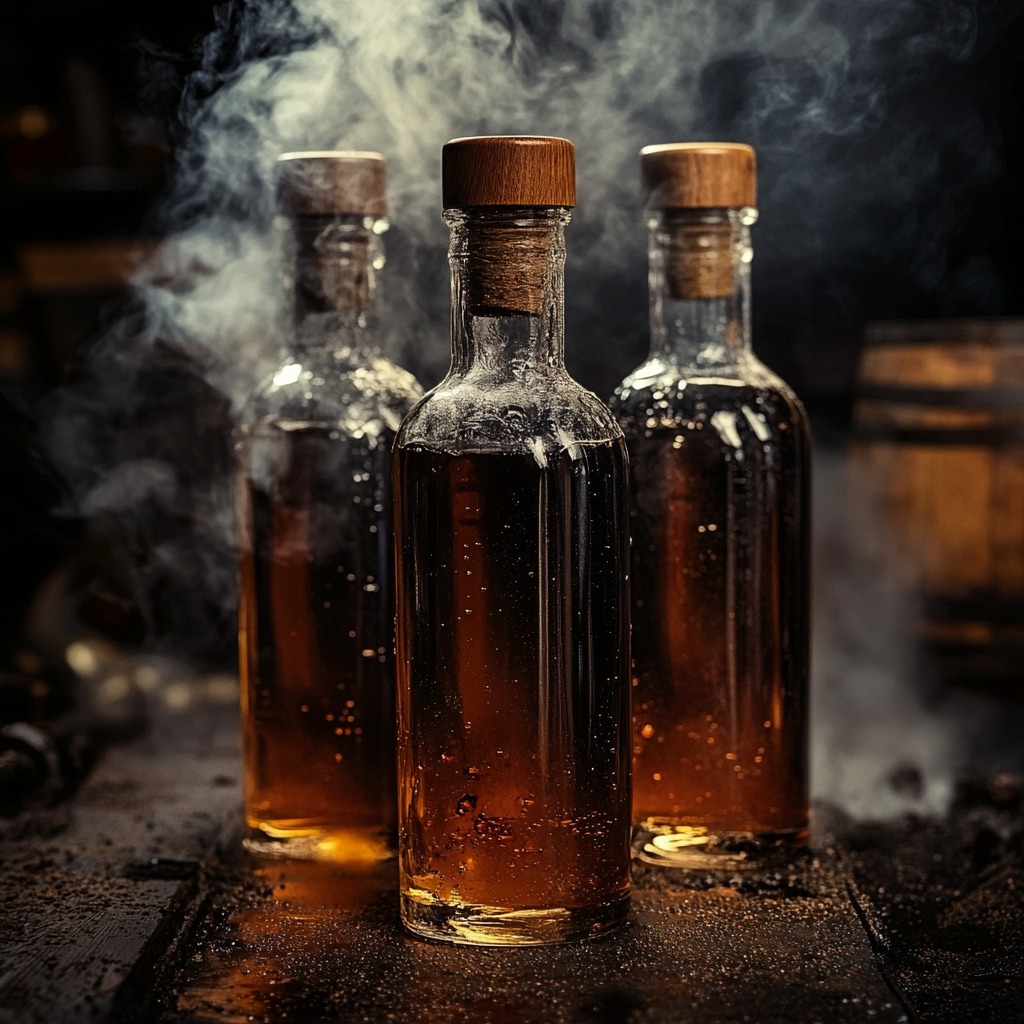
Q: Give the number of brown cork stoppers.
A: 3